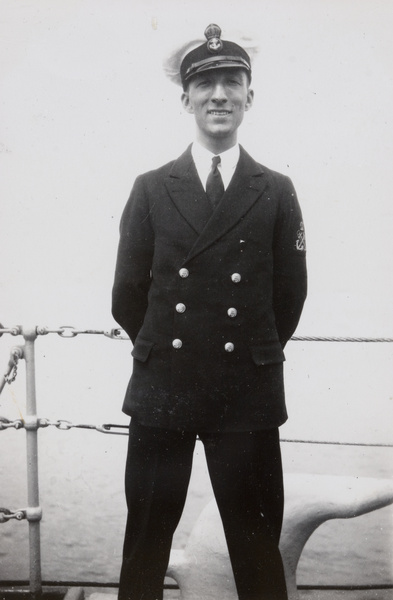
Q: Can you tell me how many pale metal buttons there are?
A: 6